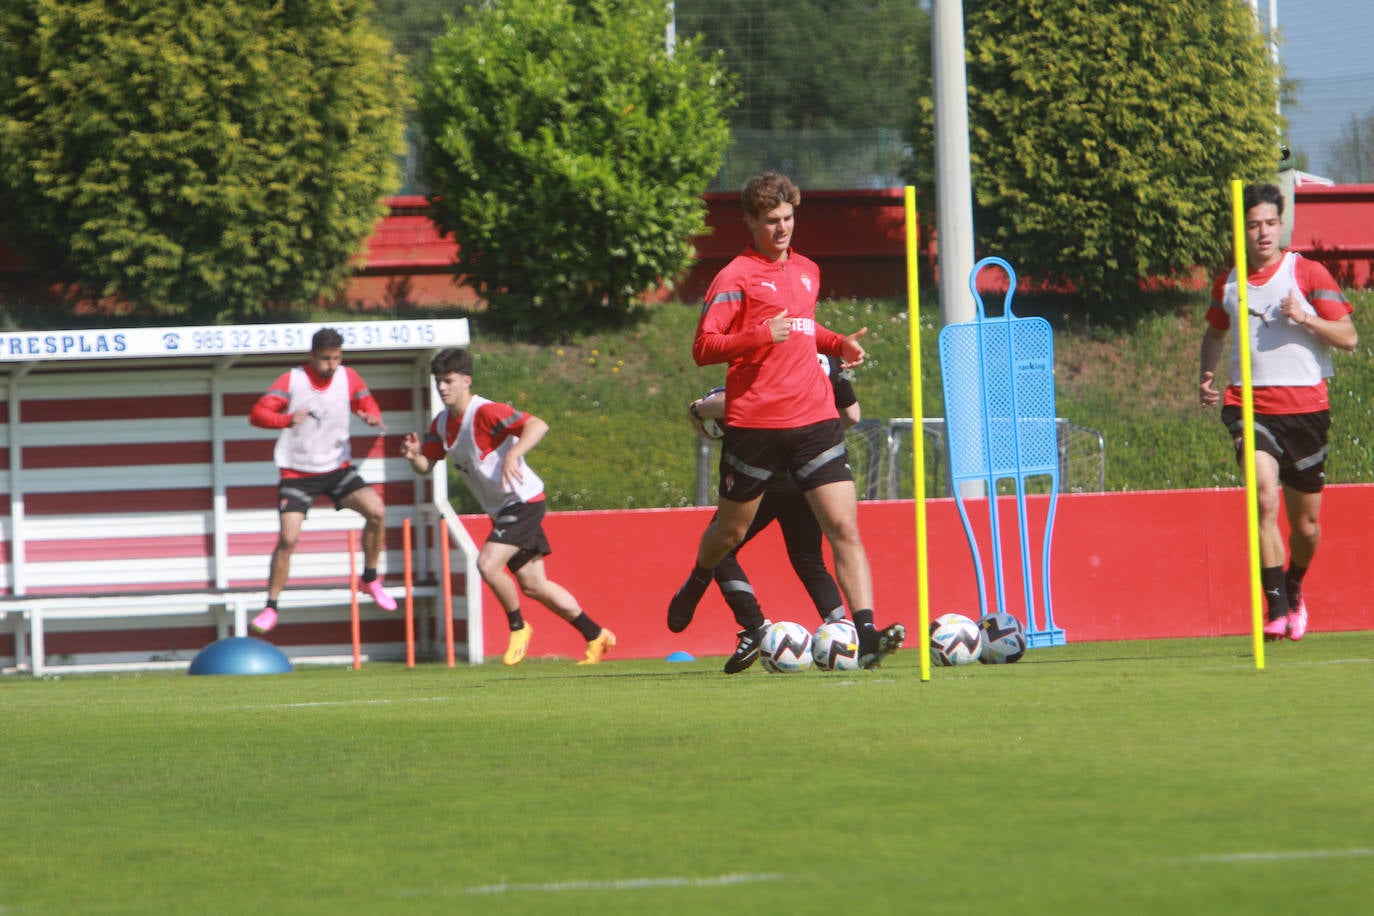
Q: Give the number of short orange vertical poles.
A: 3